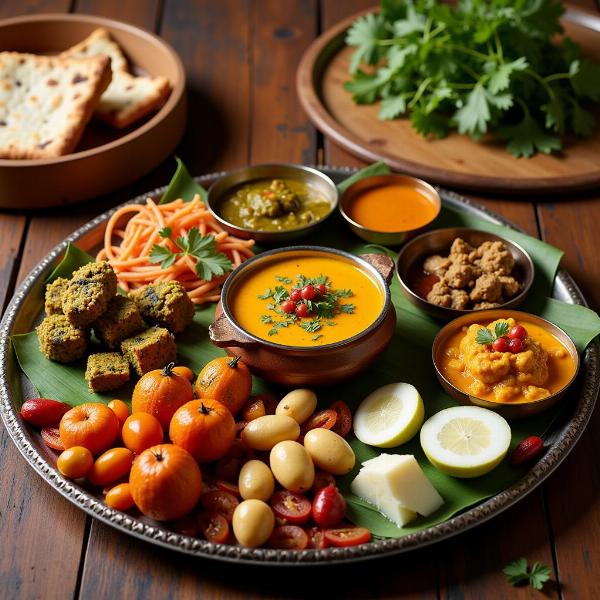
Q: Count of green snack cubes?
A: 7